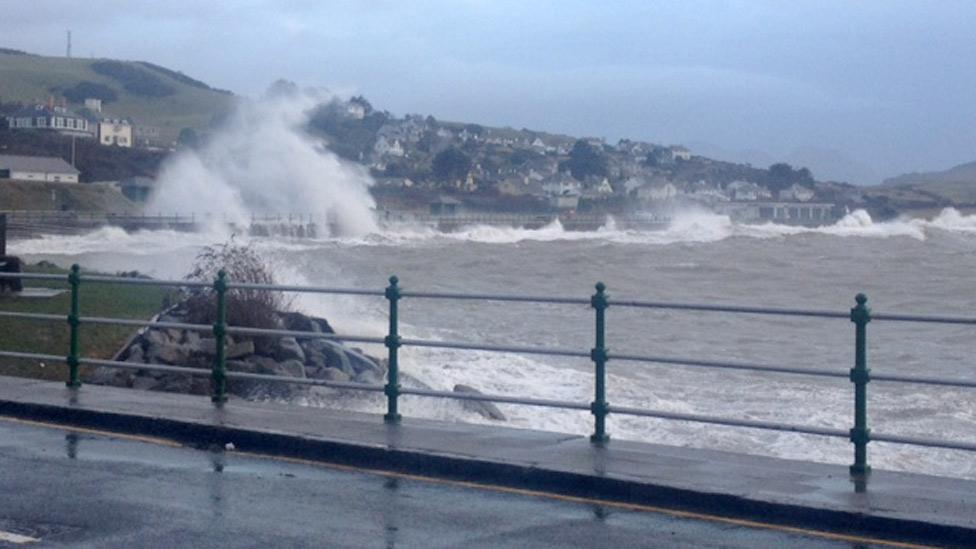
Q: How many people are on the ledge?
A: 0